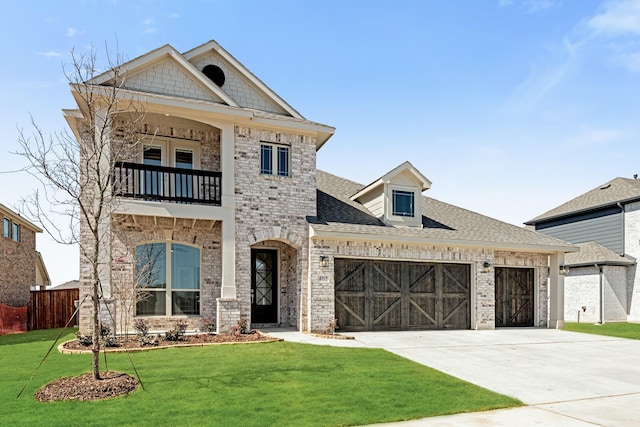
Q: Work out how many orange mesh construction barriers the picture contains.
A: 1